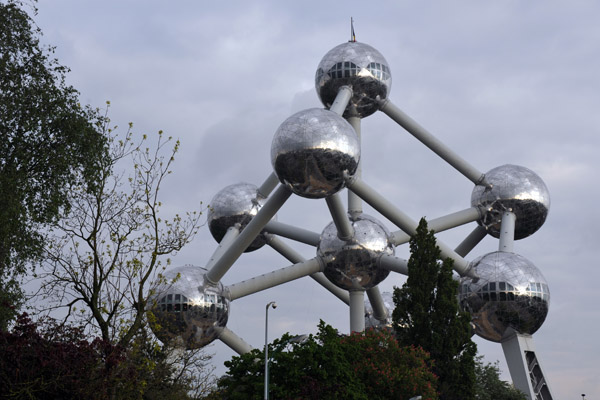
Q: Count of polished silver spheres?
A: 8